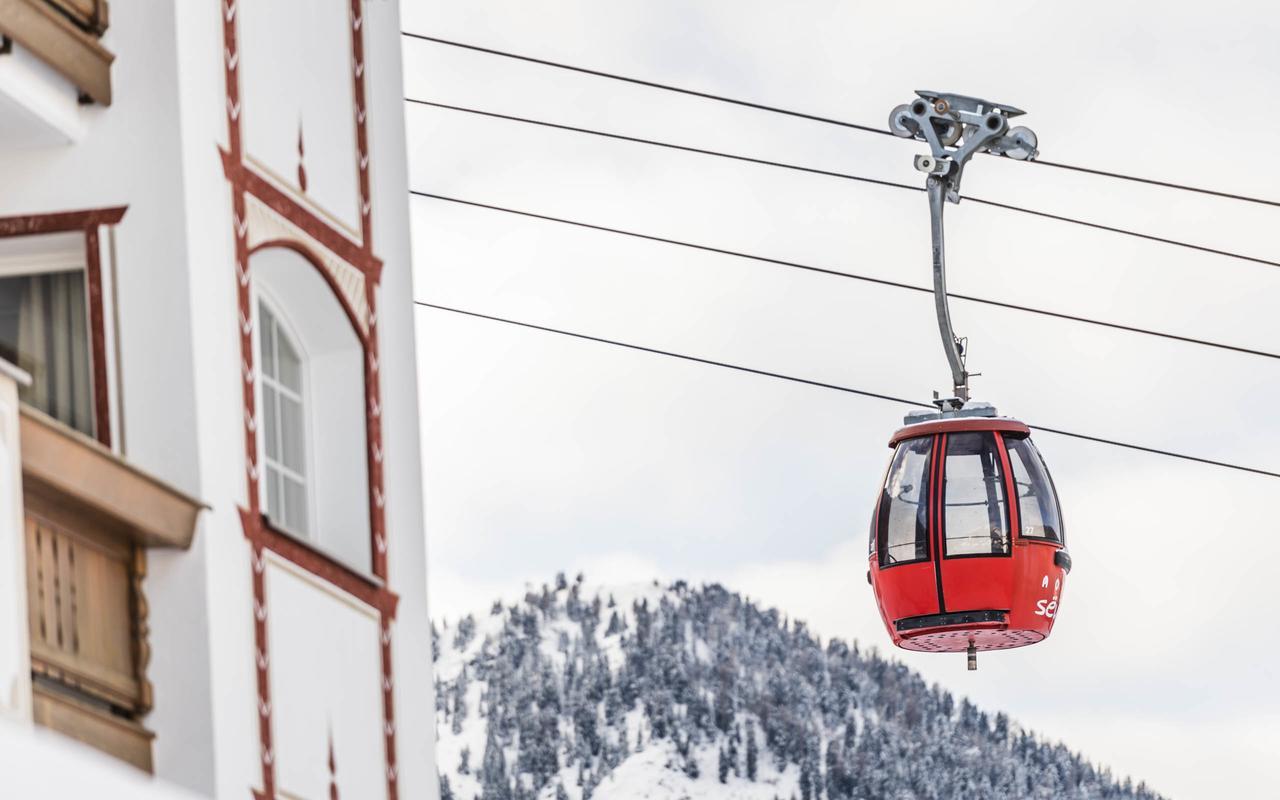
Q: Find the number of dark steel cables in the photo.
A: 4